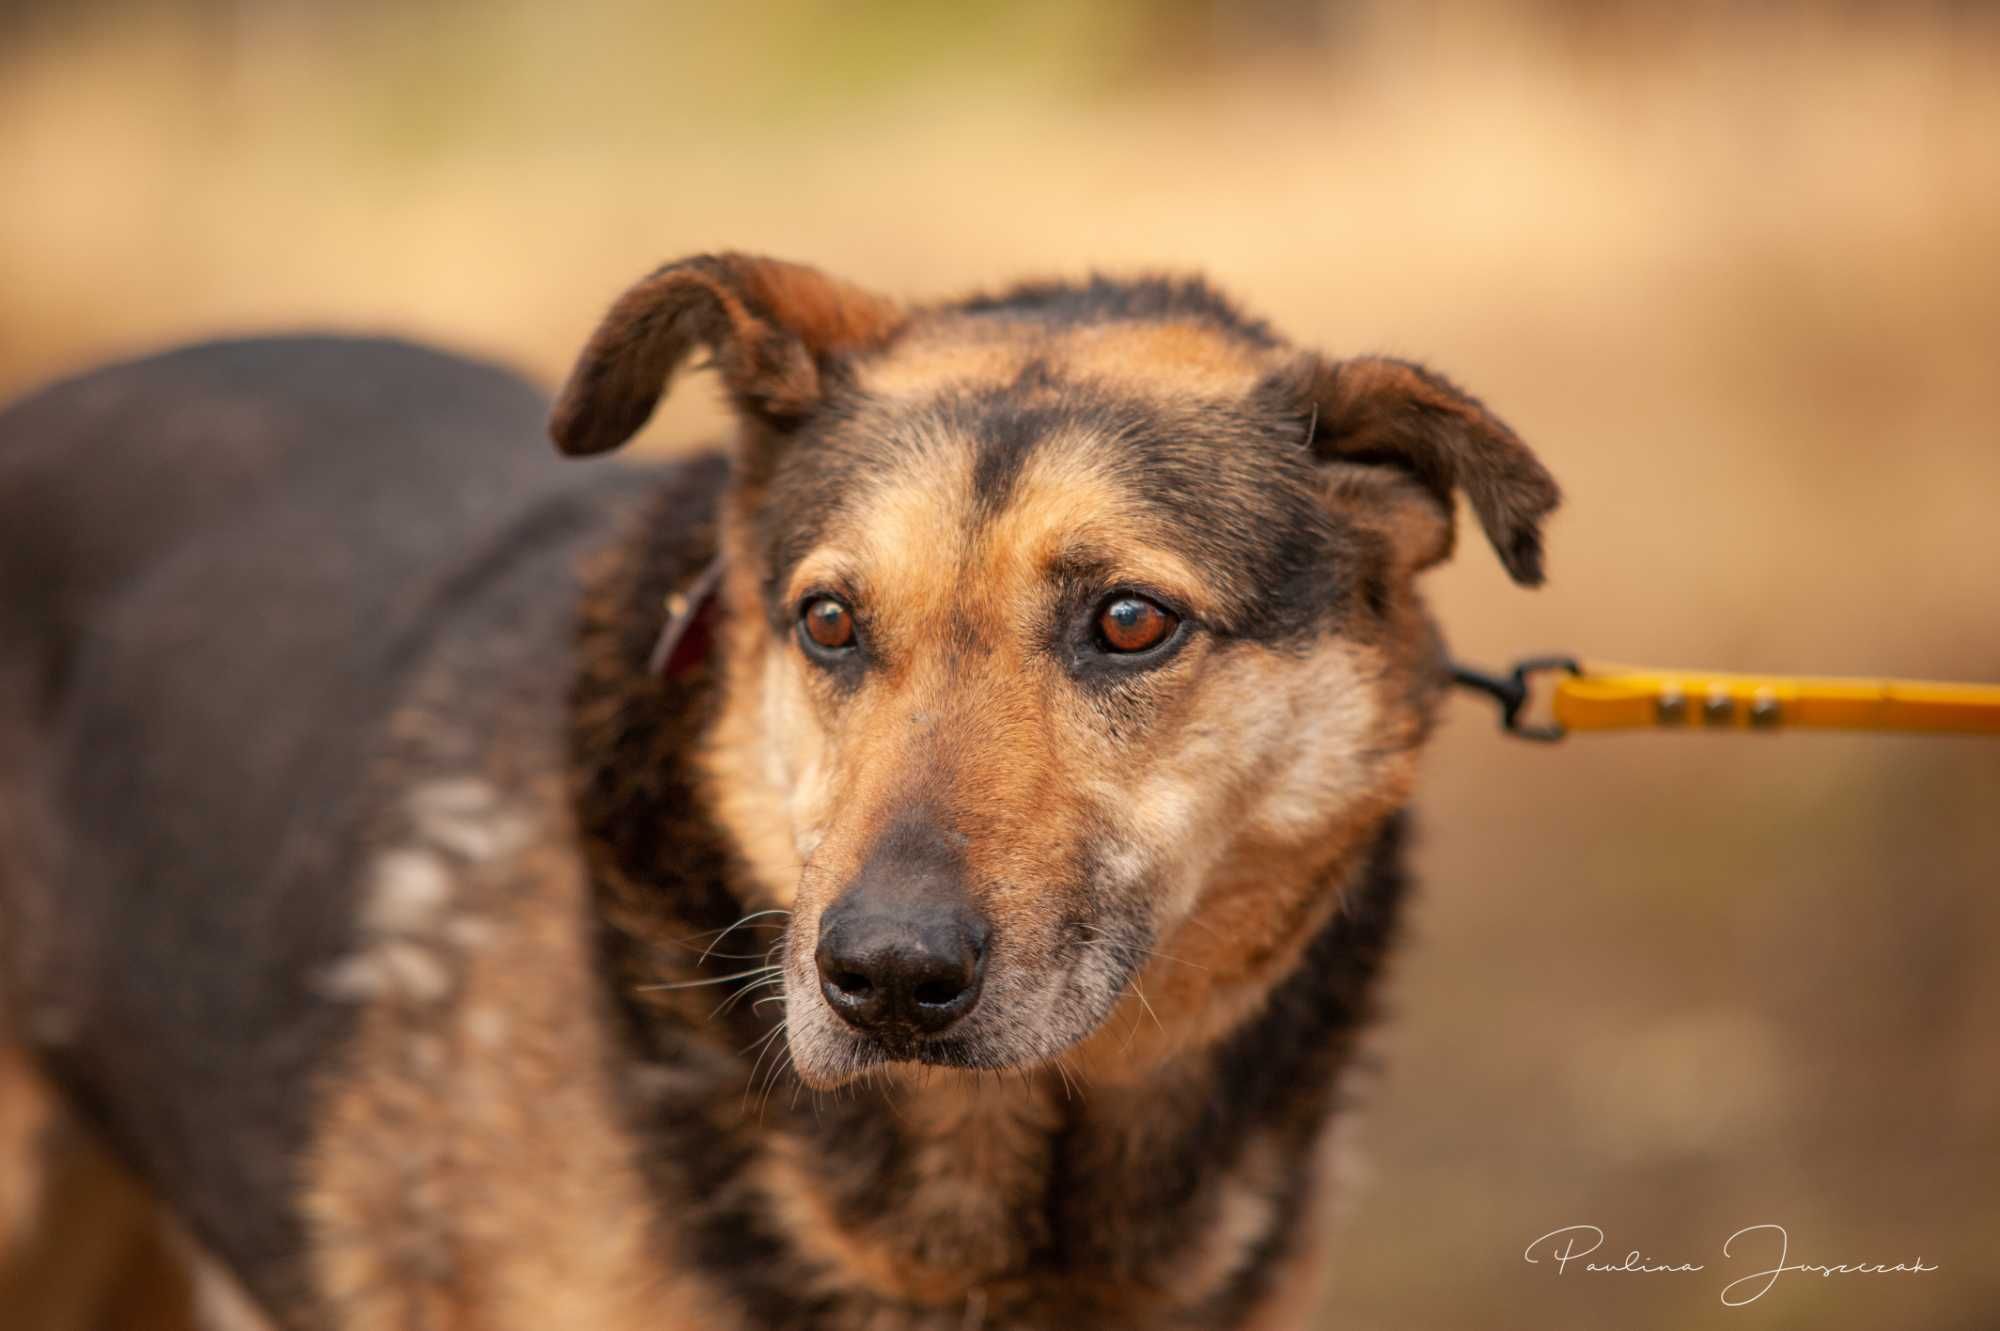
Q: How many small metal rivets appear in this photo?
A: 3